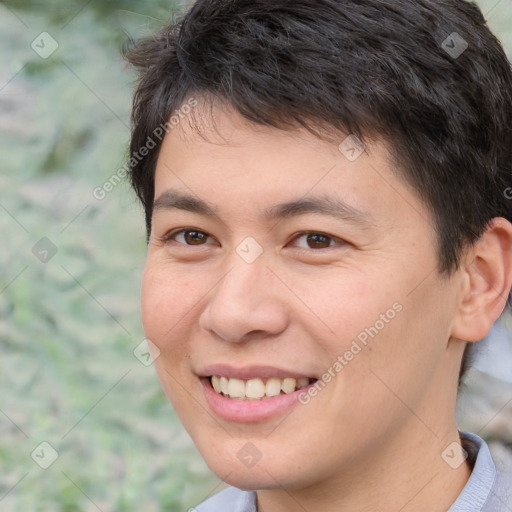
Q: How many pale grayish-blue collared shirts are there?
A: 1